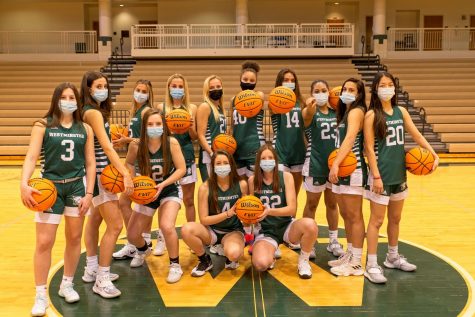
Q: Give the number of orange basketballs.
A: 12